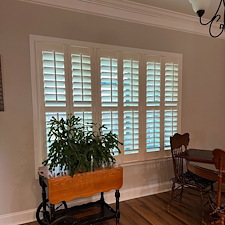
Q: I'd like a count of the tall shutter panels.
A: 6